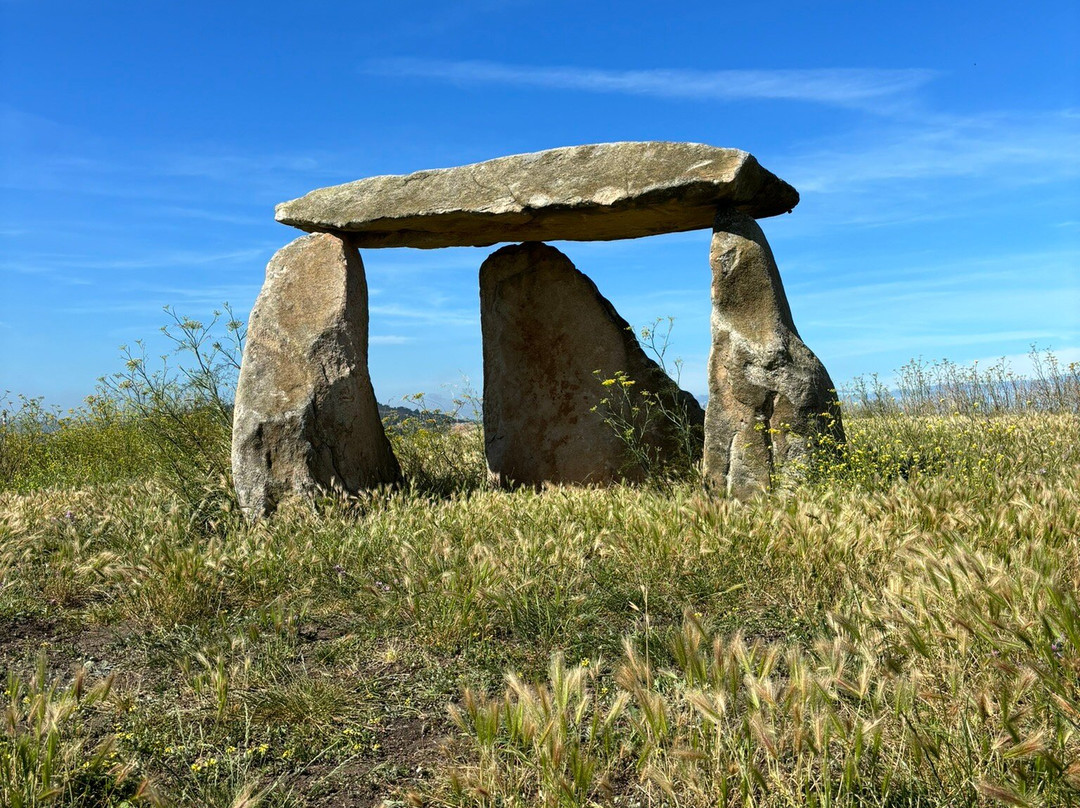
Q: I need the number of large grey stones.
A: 4